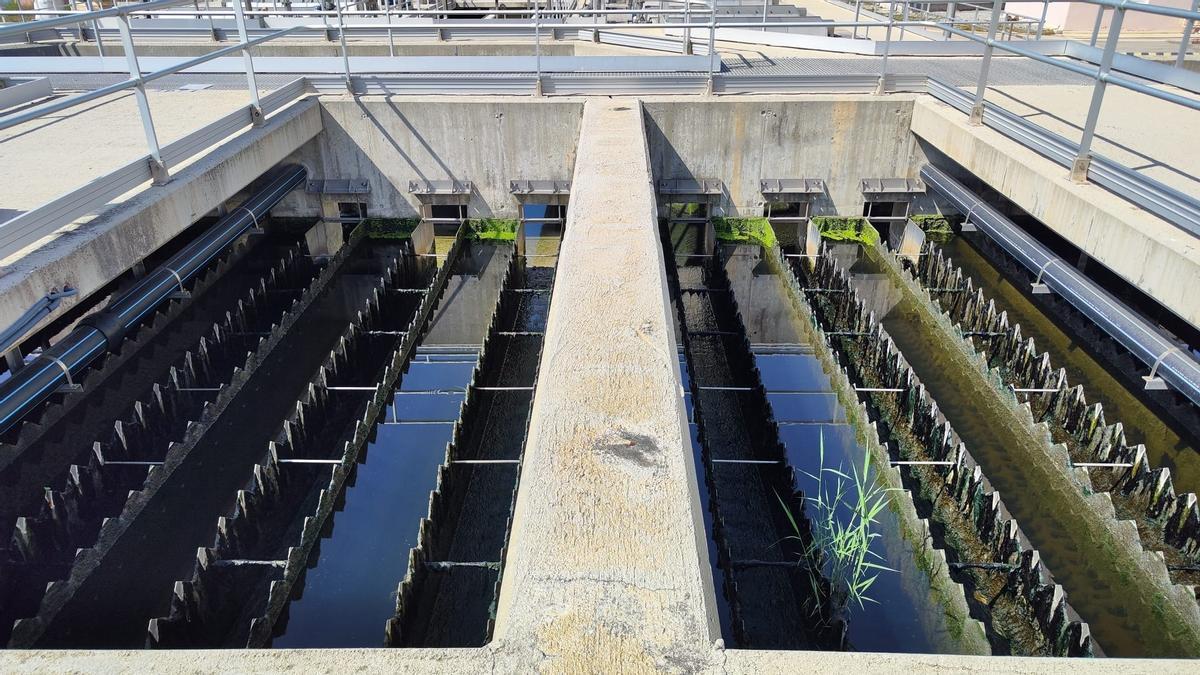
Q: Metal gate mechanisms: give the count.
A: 6